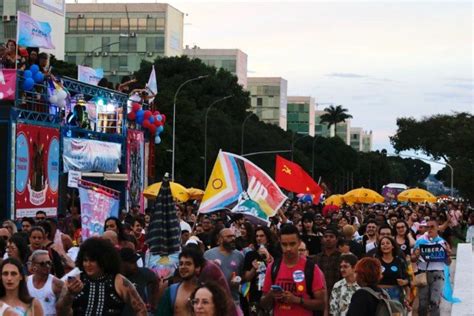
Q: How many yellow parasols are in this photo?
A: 5